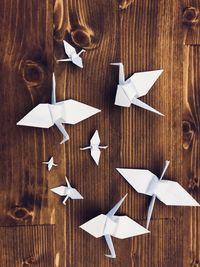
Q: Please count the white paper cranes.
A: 8